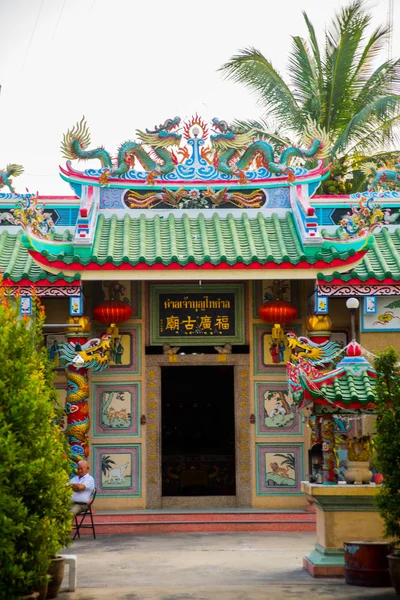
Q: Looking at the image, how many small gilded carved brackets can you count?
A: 2